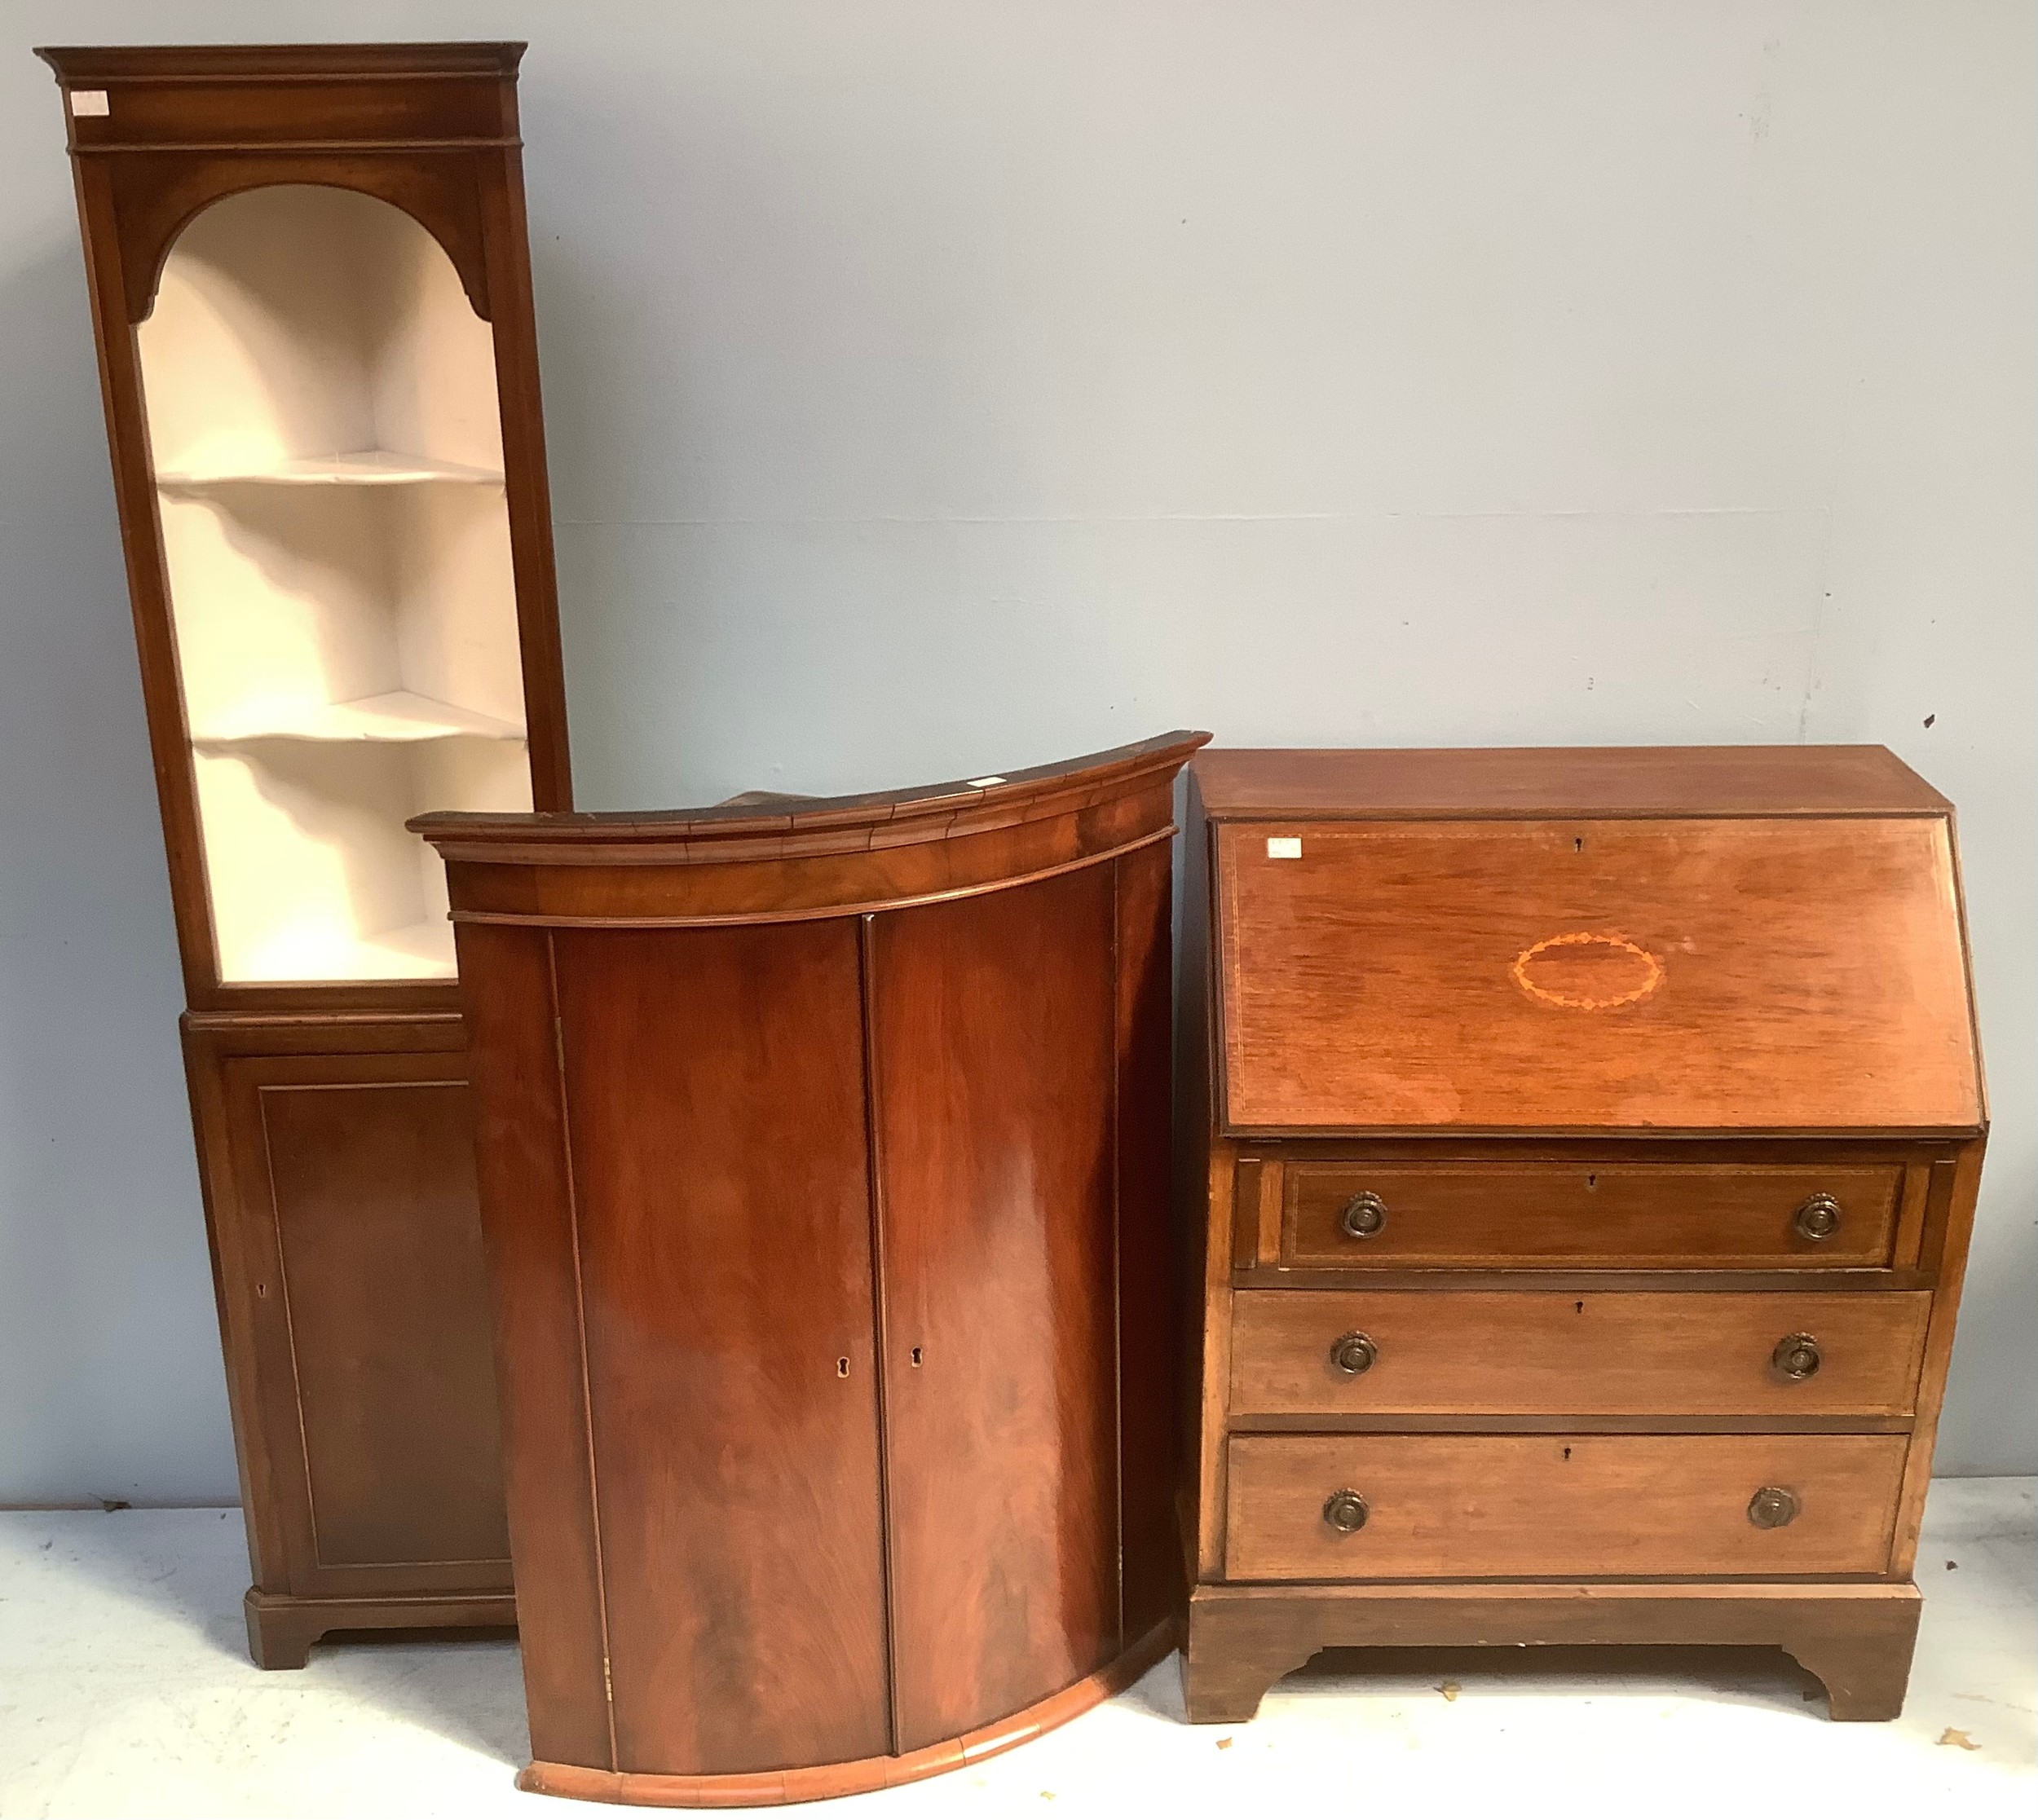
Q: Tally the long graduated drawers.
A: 3